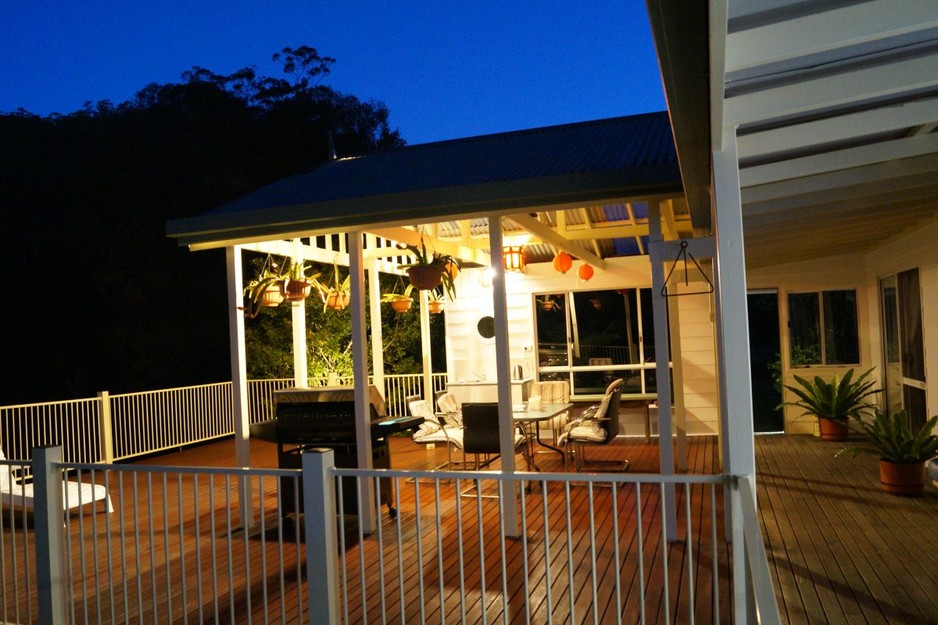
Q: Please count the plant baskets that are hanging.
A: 6